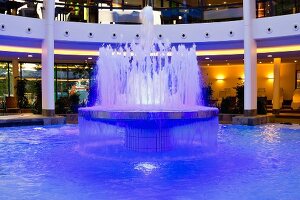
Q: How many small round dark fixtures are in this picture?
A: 12